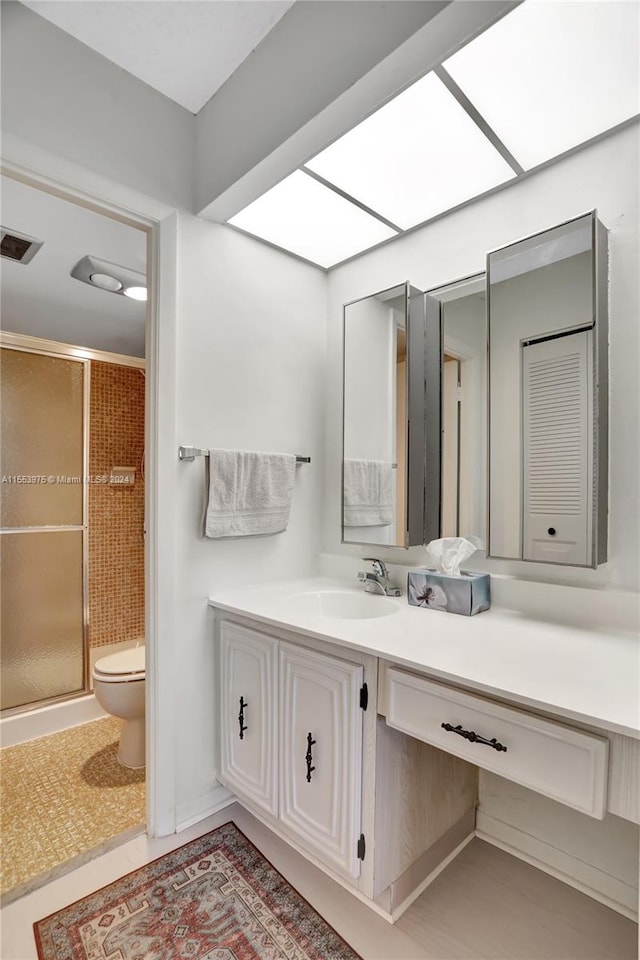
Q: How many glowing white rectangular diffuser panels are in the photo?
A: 3